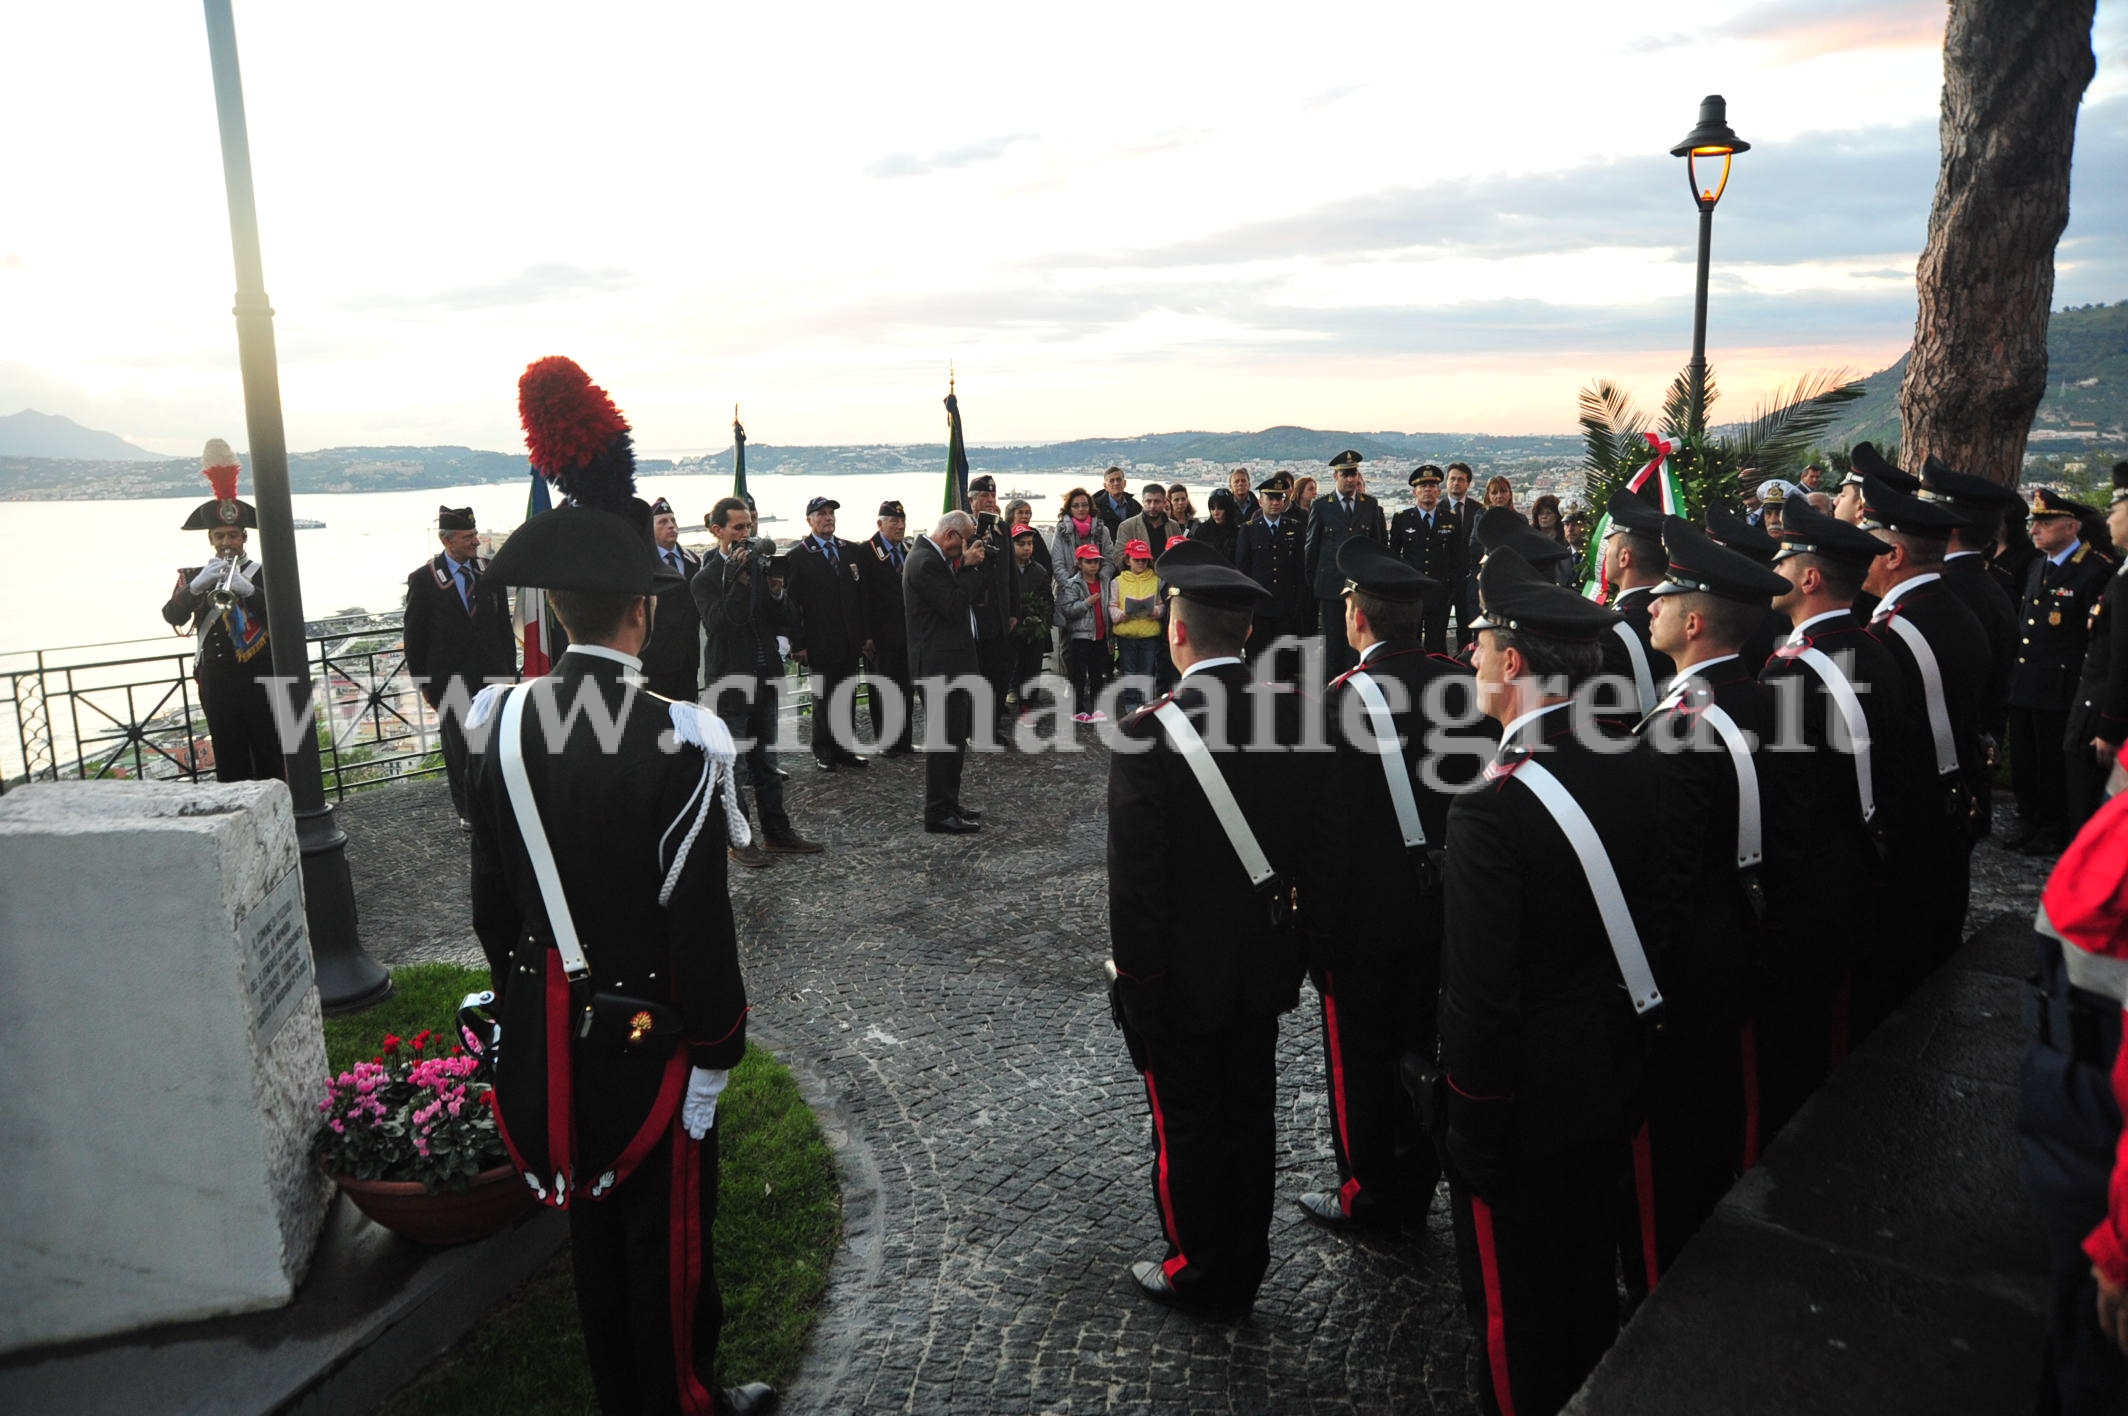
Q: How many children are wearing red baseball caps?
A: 4